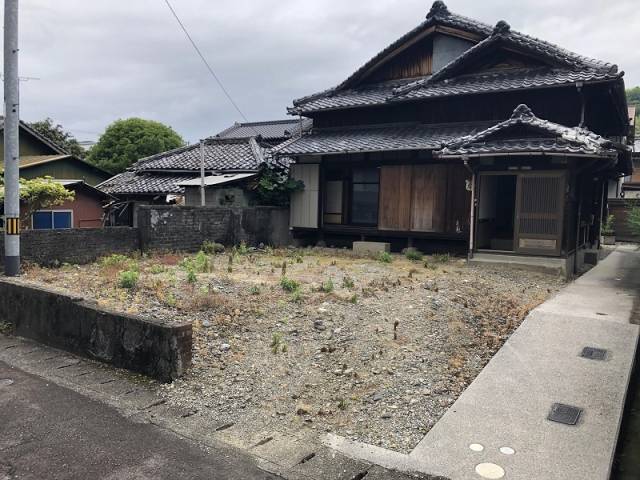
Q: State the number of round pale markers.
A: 3